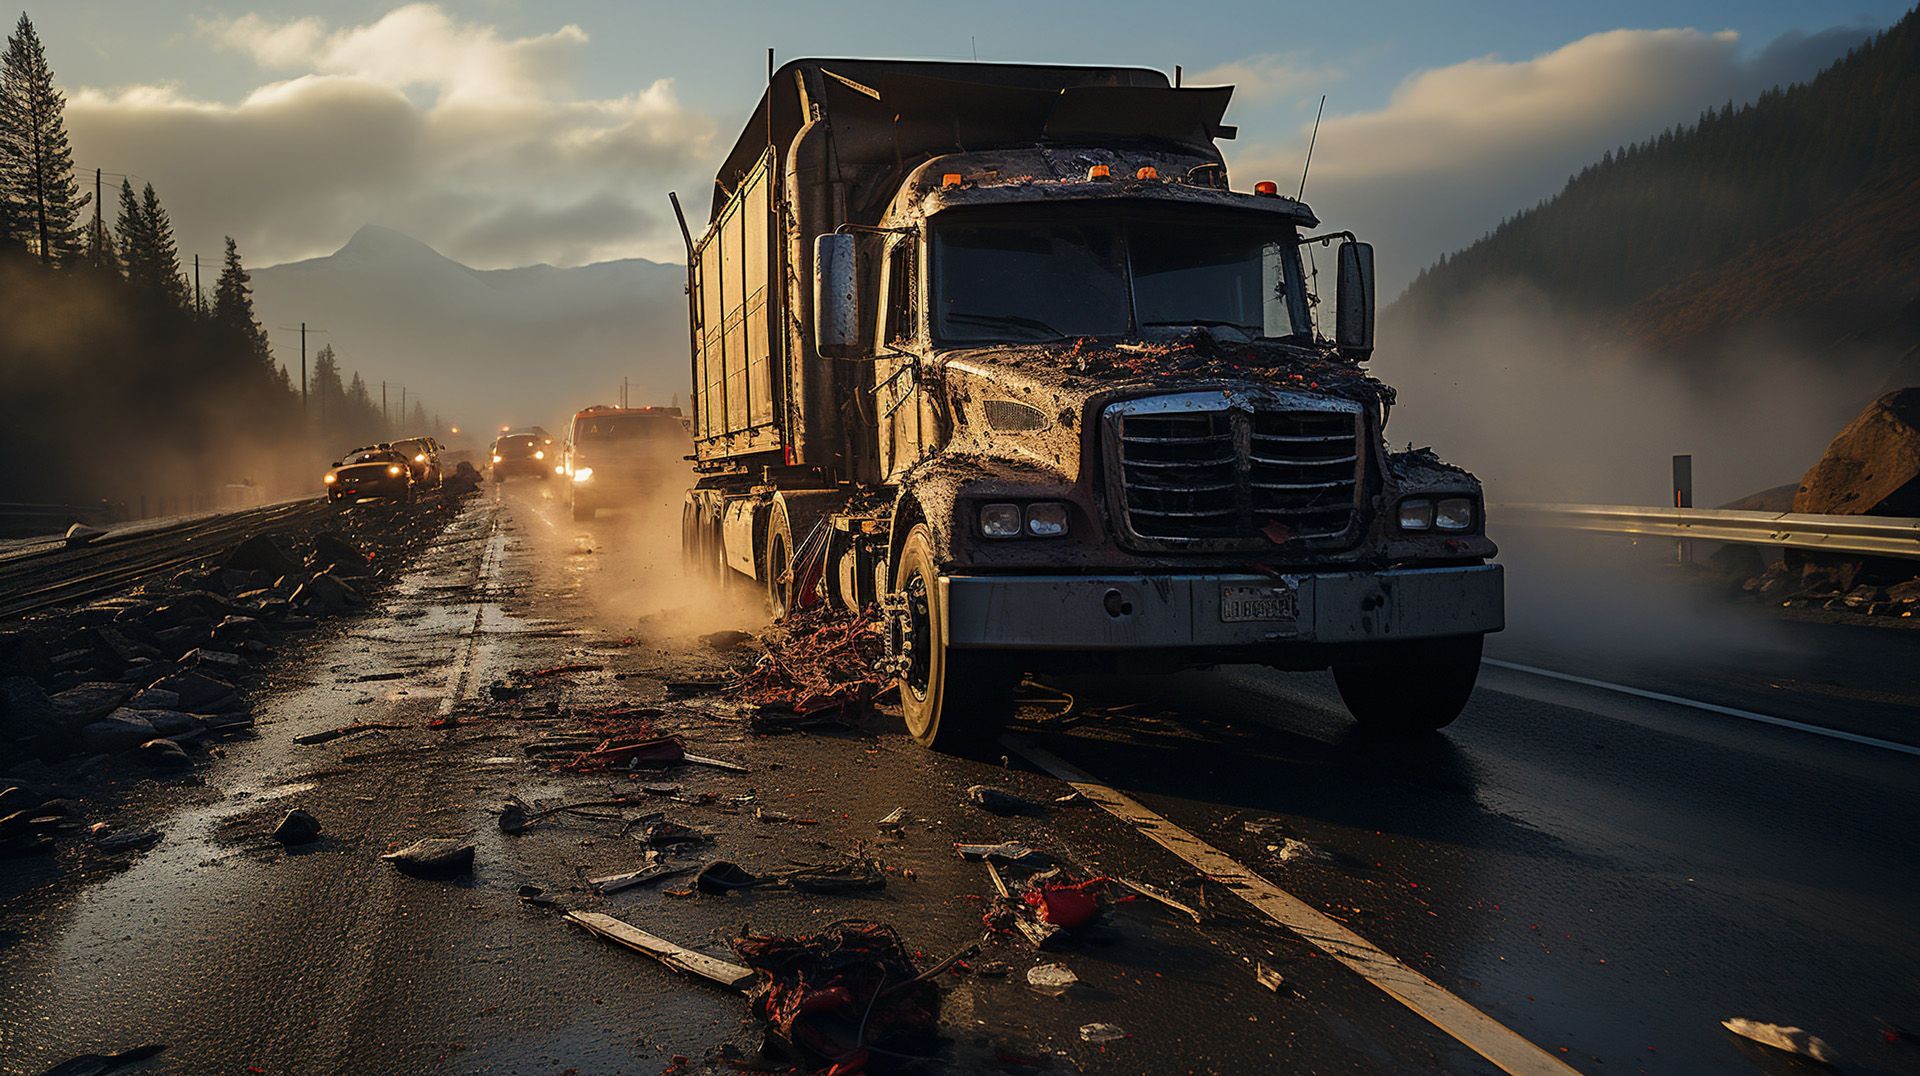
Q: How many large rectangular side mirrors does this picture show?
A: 2